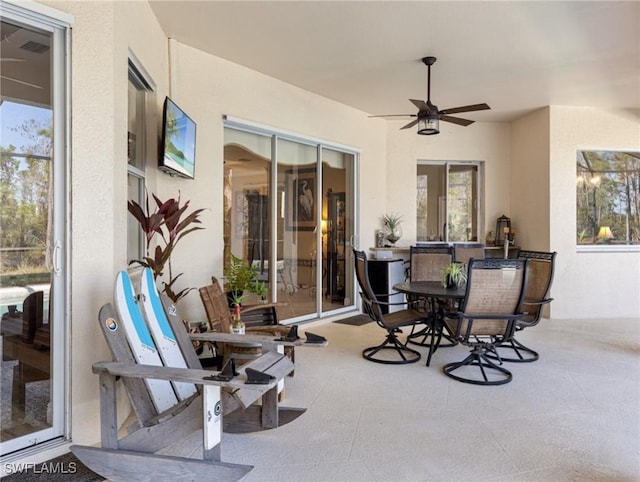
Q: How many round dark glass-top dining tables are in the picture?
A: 1